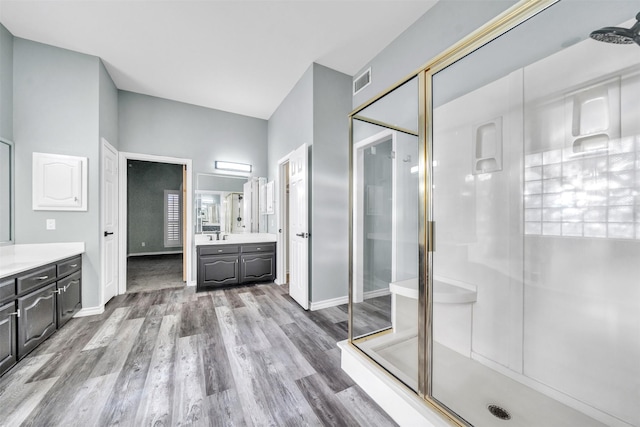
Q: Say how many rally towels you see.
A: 0